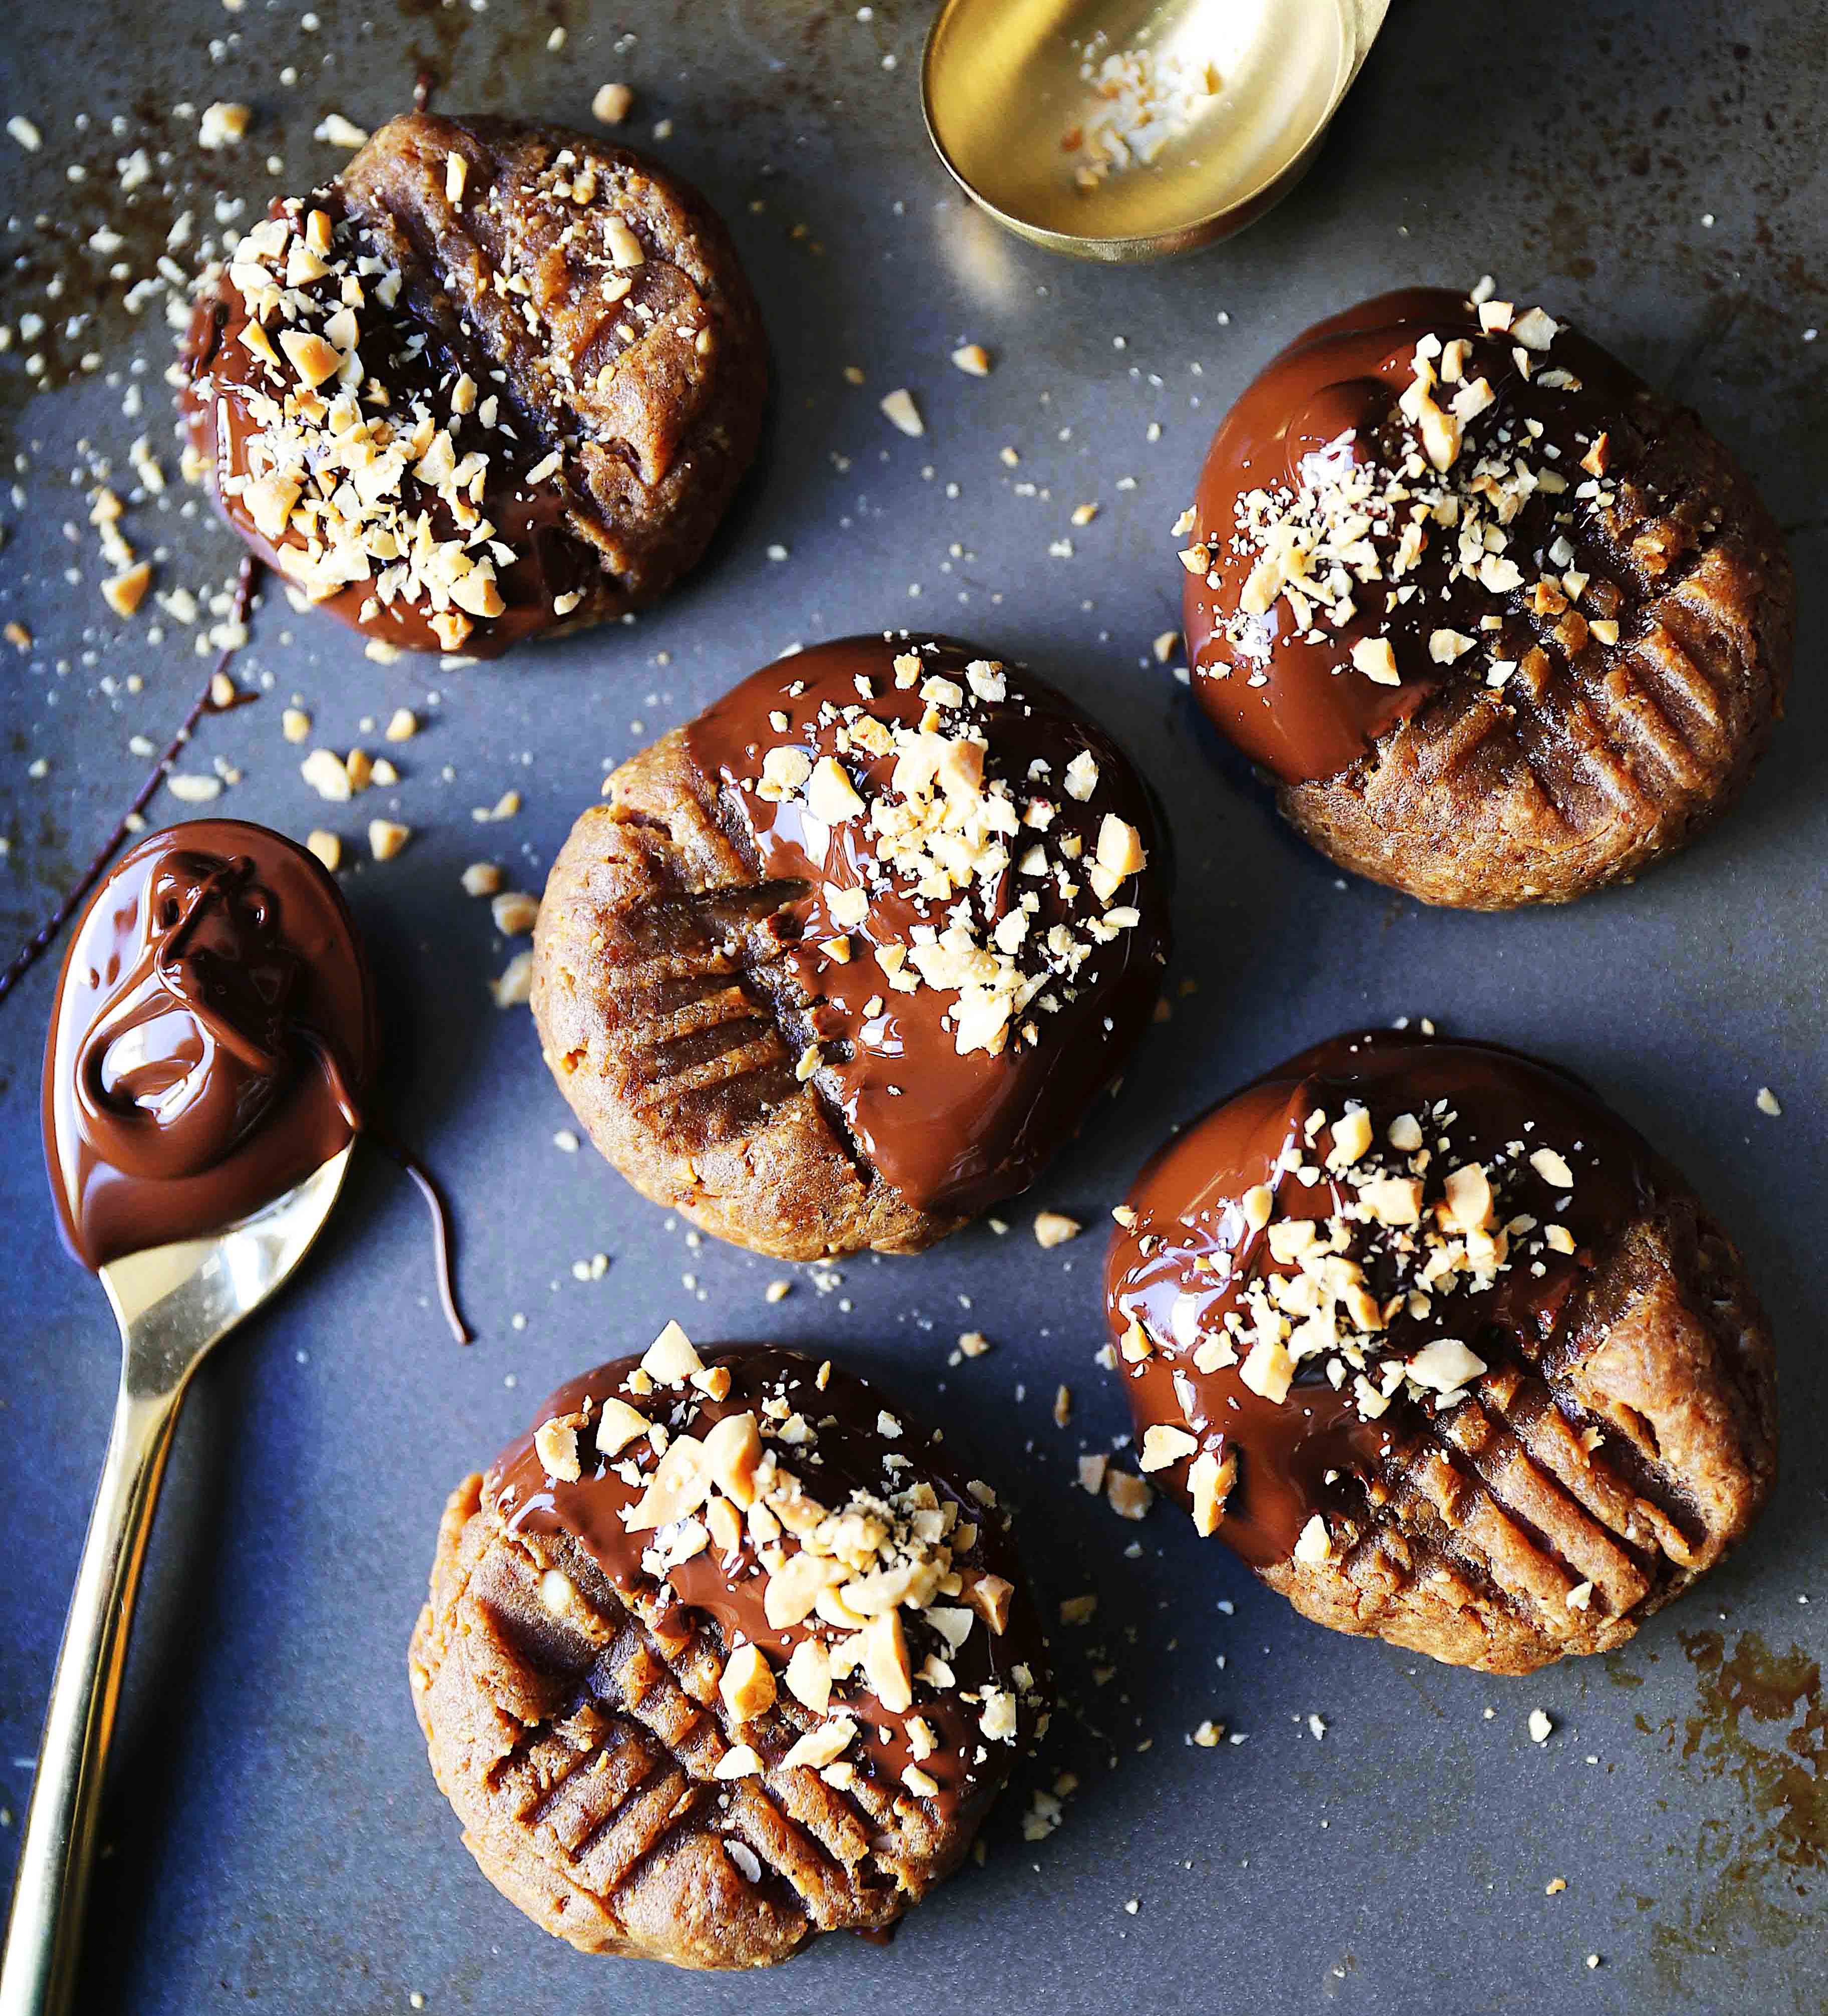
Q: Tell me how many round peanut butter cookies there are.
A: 5